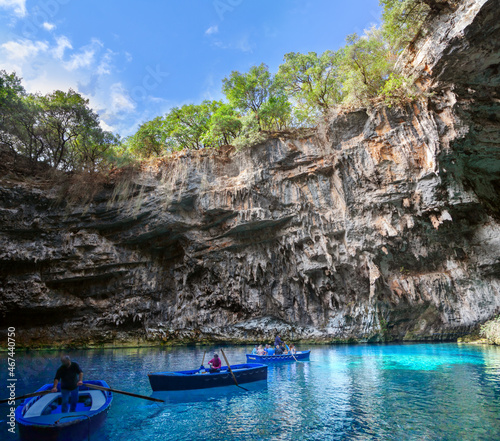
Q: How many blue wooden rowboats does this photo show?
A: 3